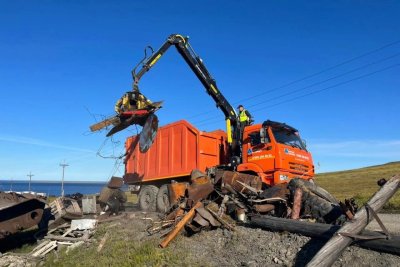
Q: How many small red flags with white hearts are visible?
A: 0